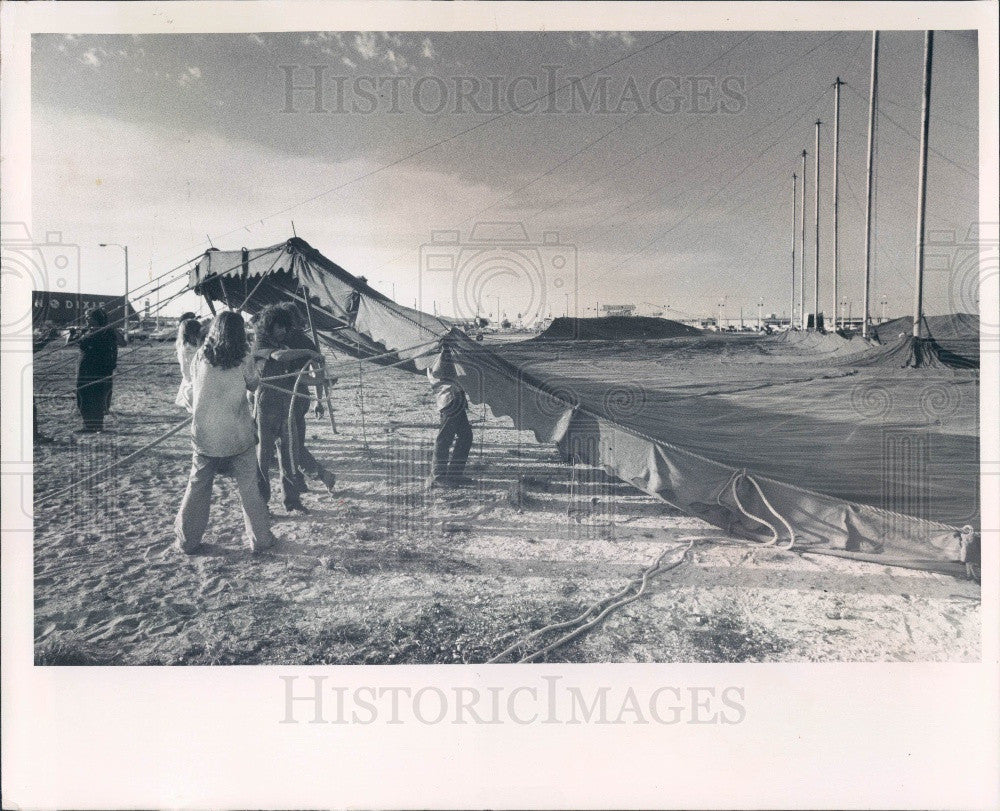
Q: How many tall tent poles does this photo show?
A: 6